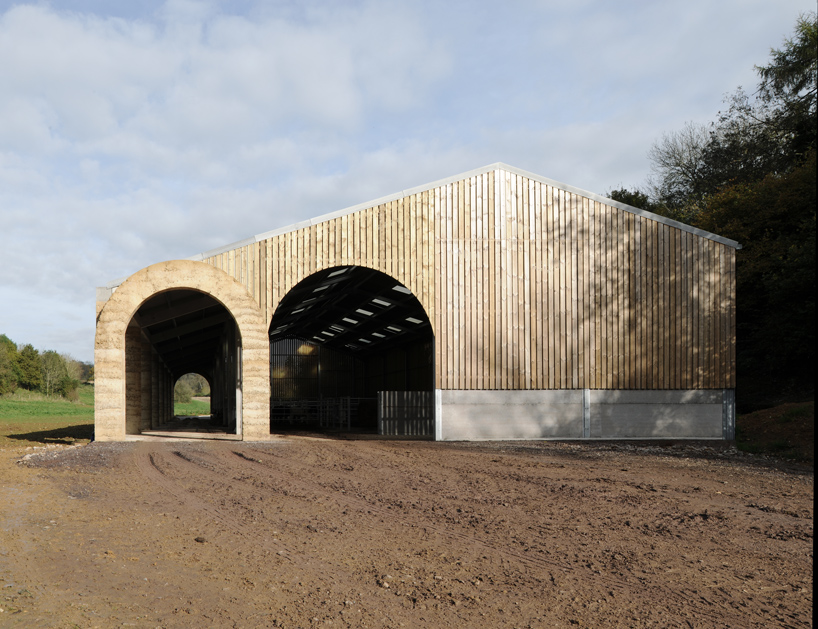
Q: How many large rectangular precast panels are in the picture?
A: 2